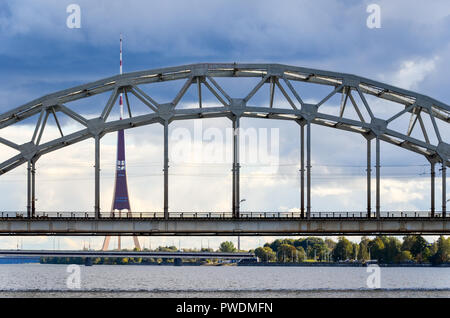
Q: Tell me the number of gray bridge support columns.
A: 12